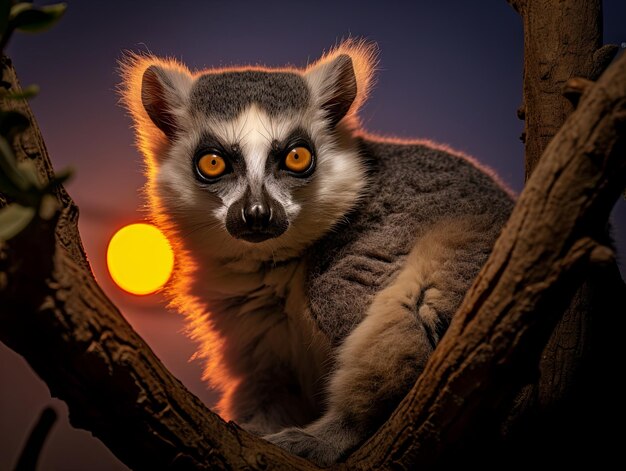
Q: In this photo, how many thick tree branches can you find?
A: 3